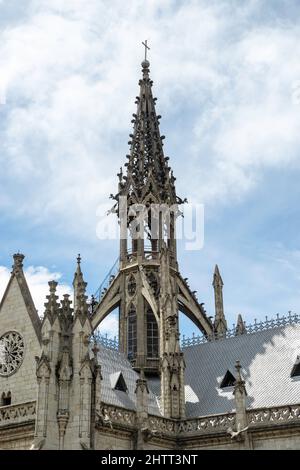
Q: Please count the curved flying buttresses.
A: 3